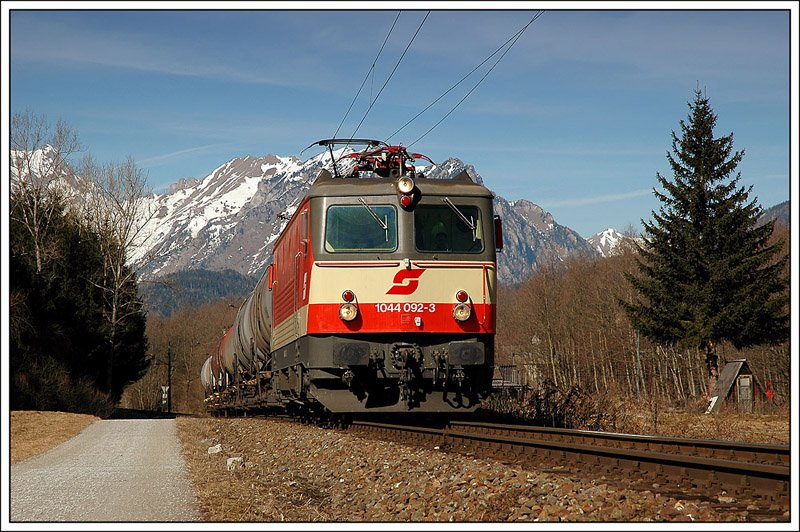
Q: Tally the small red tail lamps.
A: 3